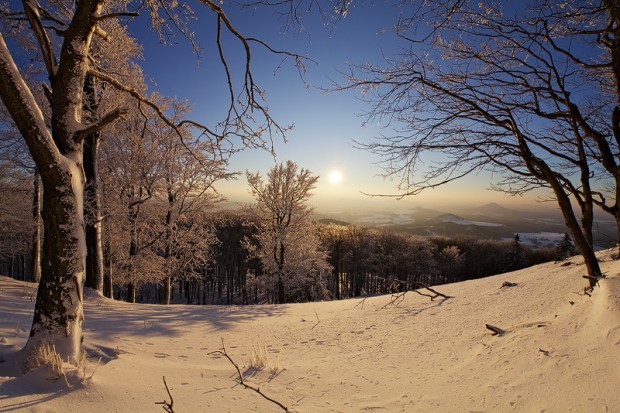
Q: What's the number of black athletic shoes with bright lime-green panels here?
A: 0